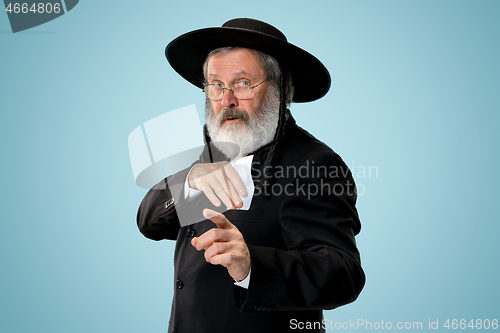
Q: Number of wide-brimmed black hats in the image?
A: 1